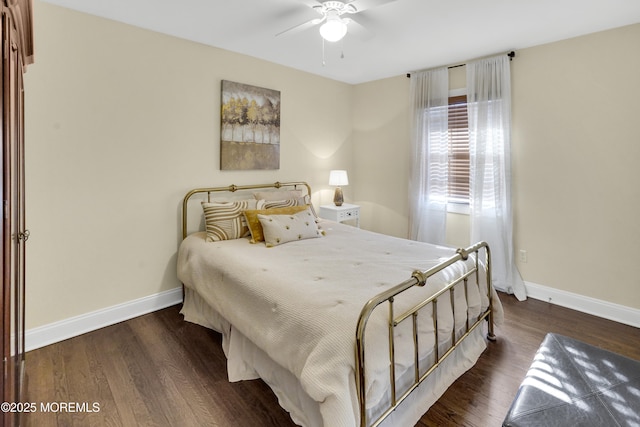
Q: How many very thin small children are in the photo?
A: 0